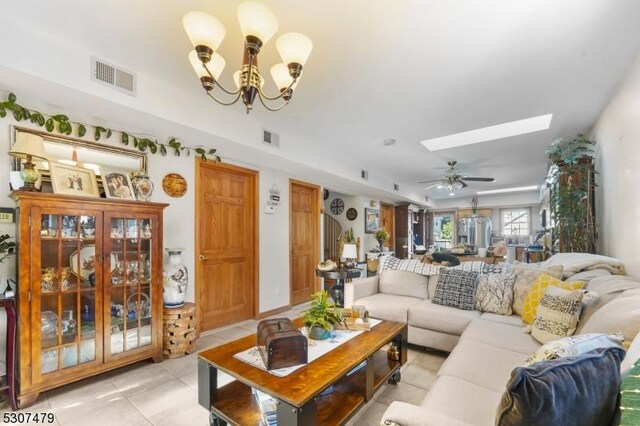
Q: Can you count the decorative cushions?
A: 7